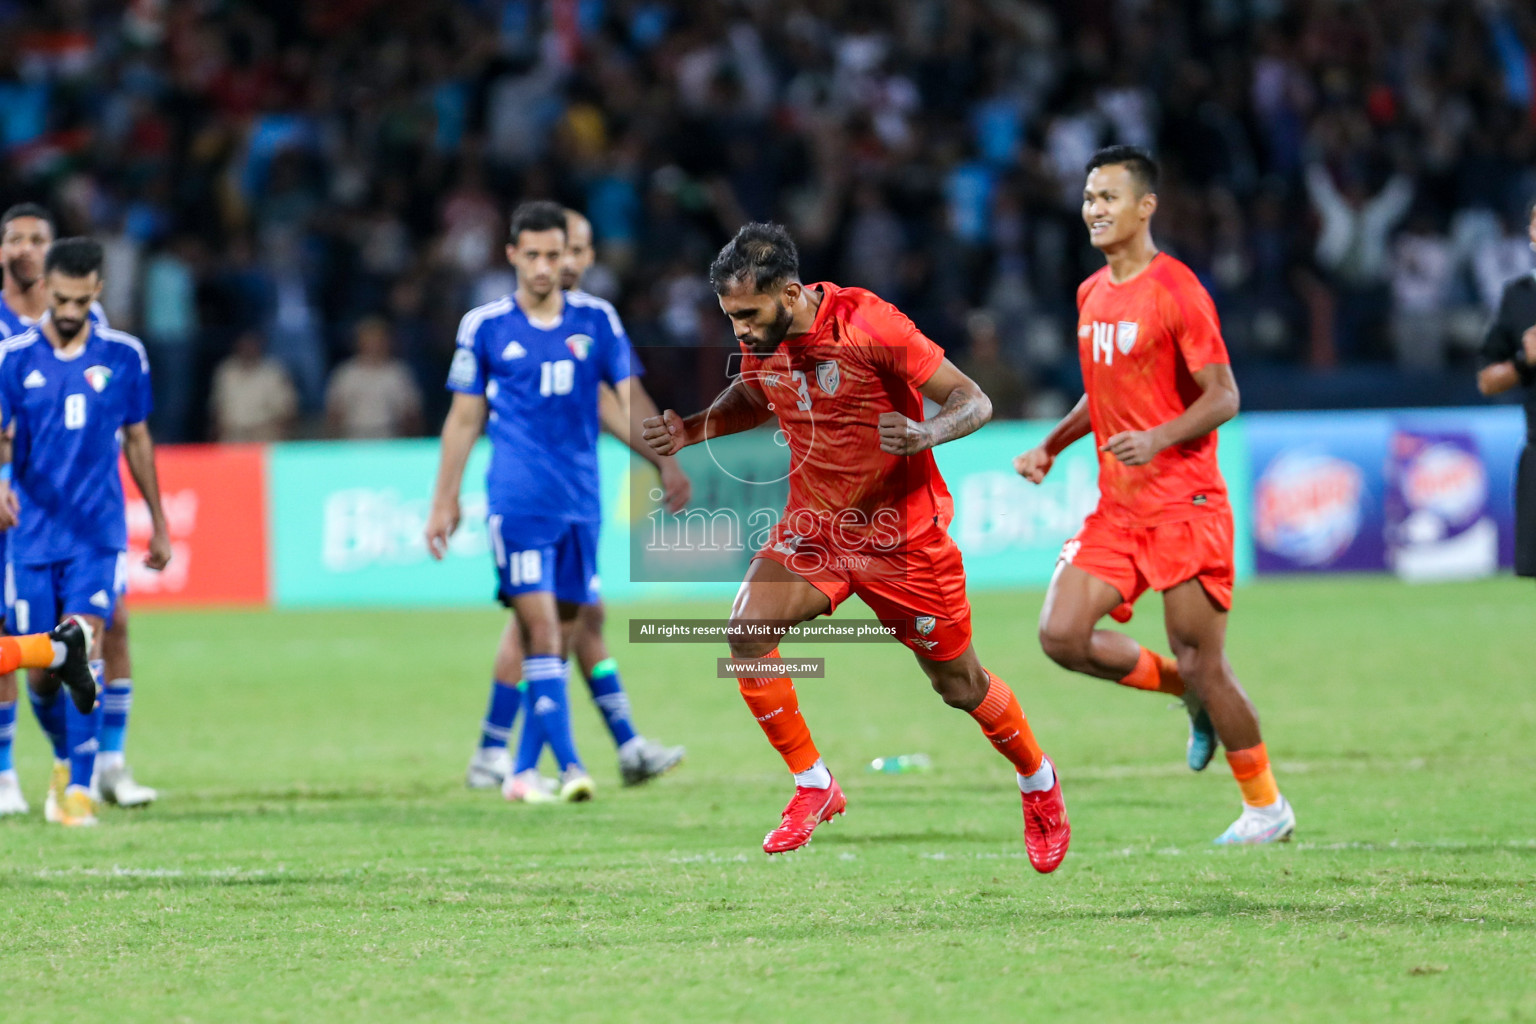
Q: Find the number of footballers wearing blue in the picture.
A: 4